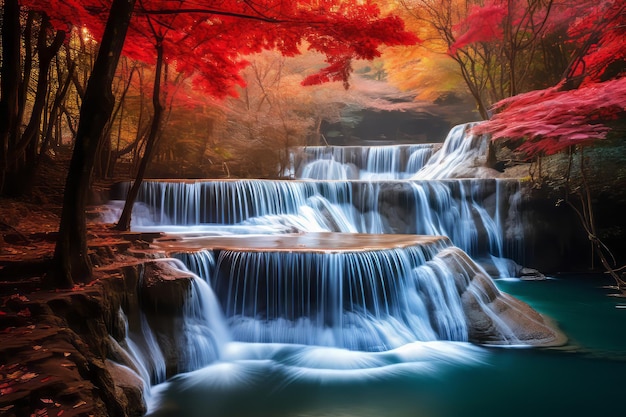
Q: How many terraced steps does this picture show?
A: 3